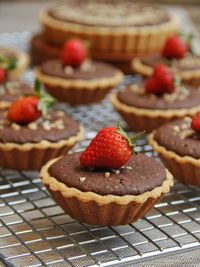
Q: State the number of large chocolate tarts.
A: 1